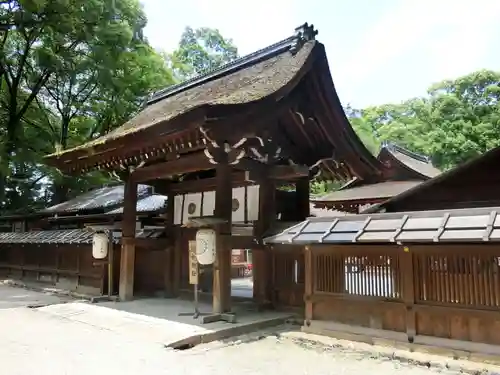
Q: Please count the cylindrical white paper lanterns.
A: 2